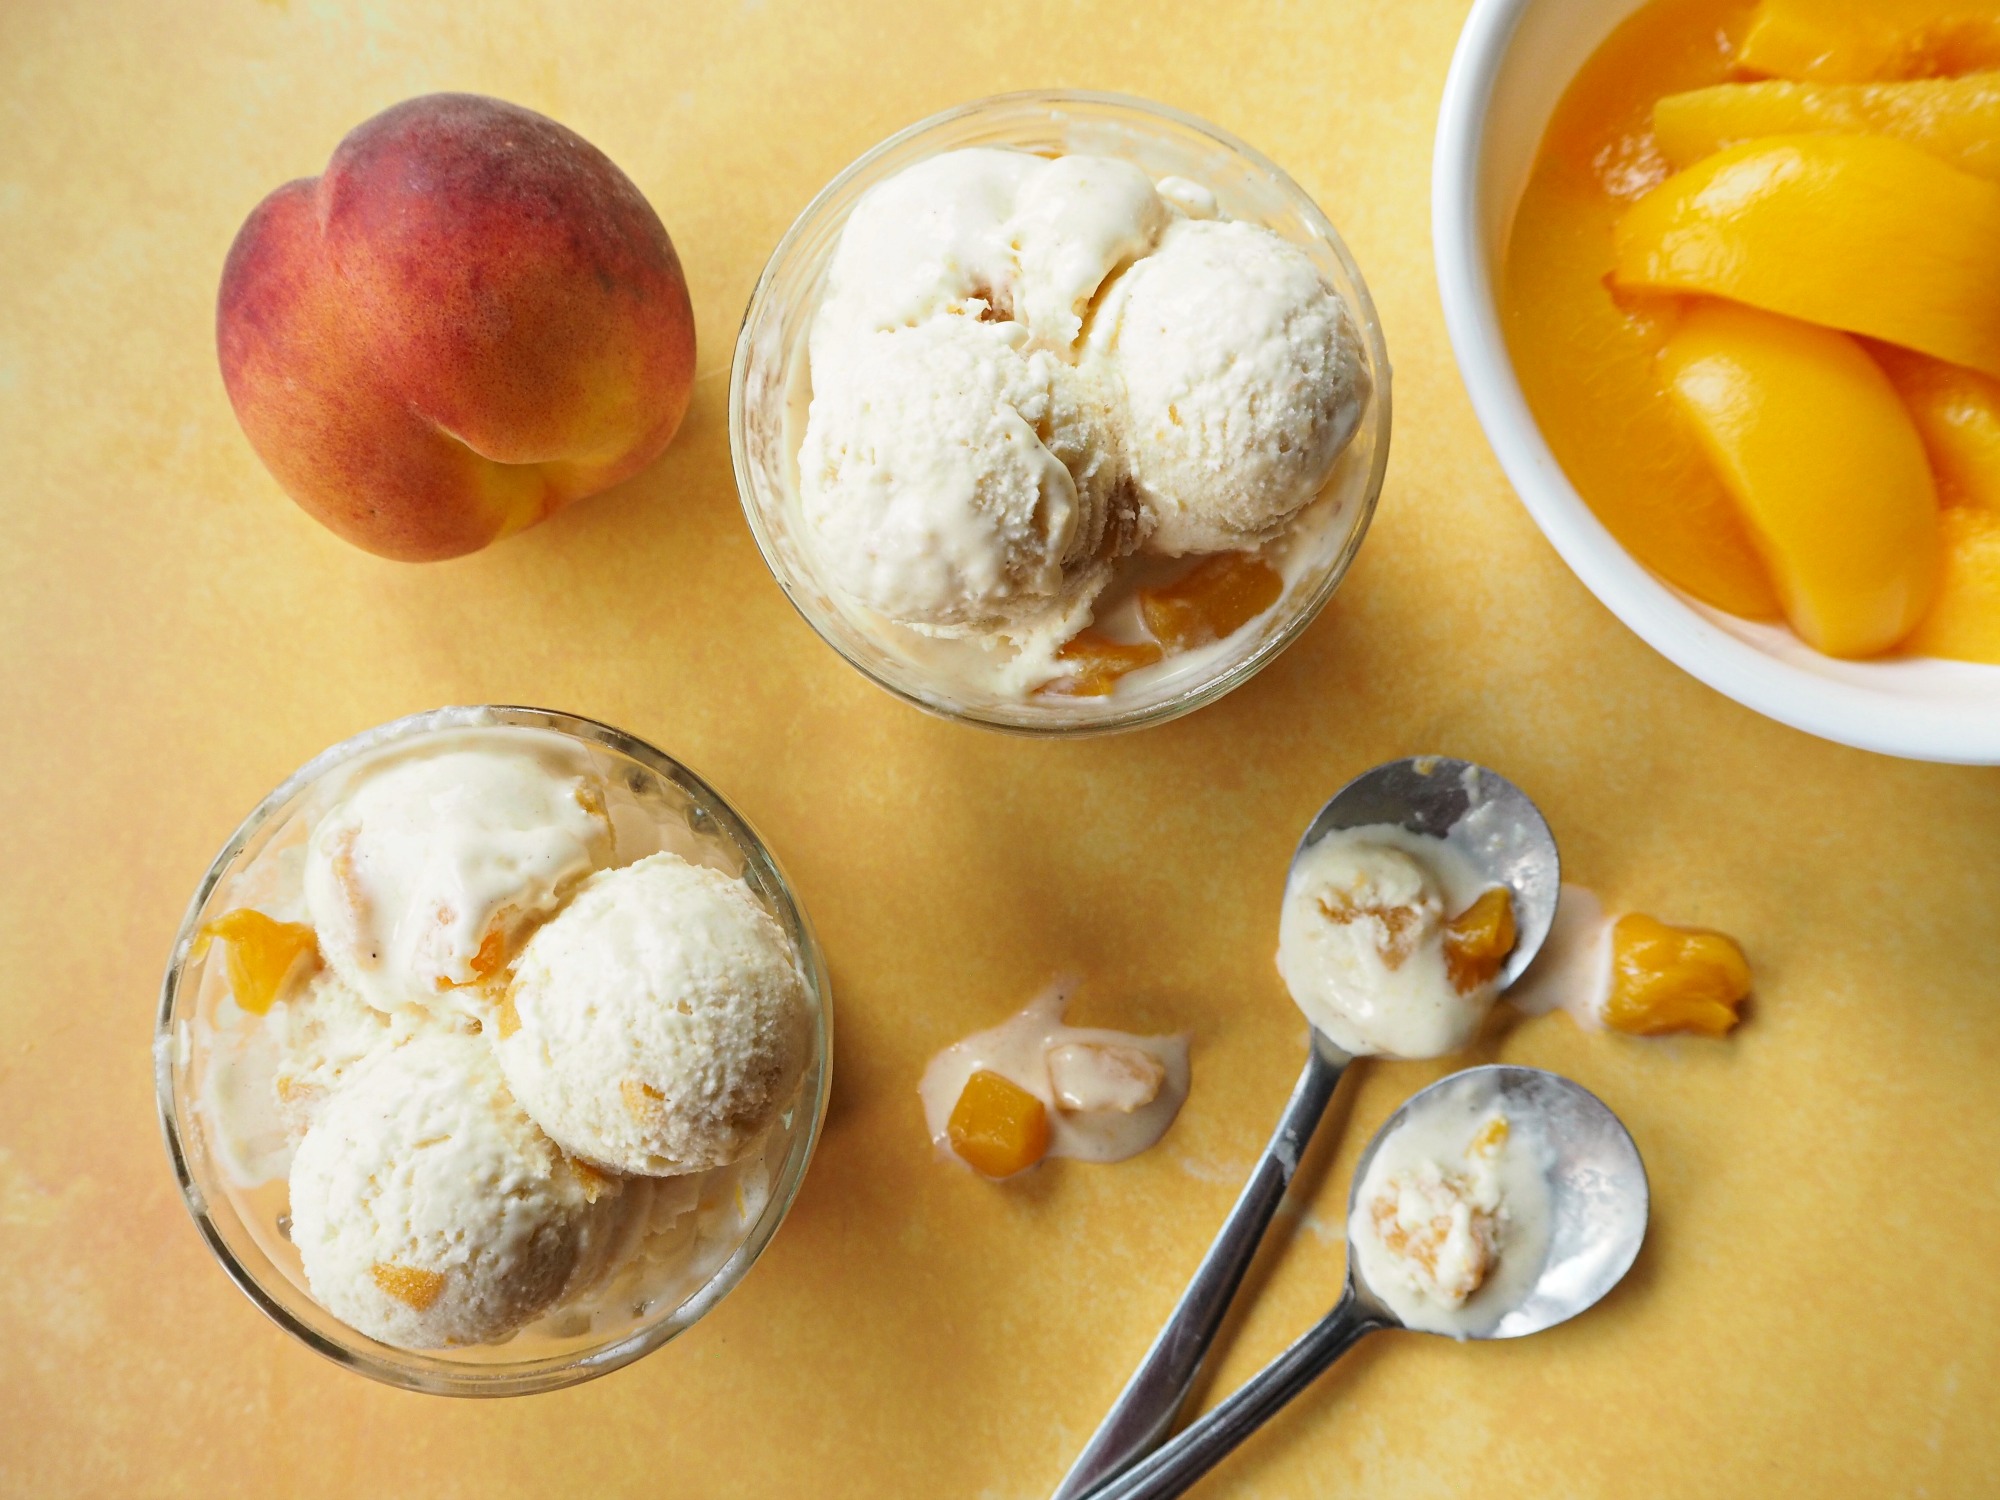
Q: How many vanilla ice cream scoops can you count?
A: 6